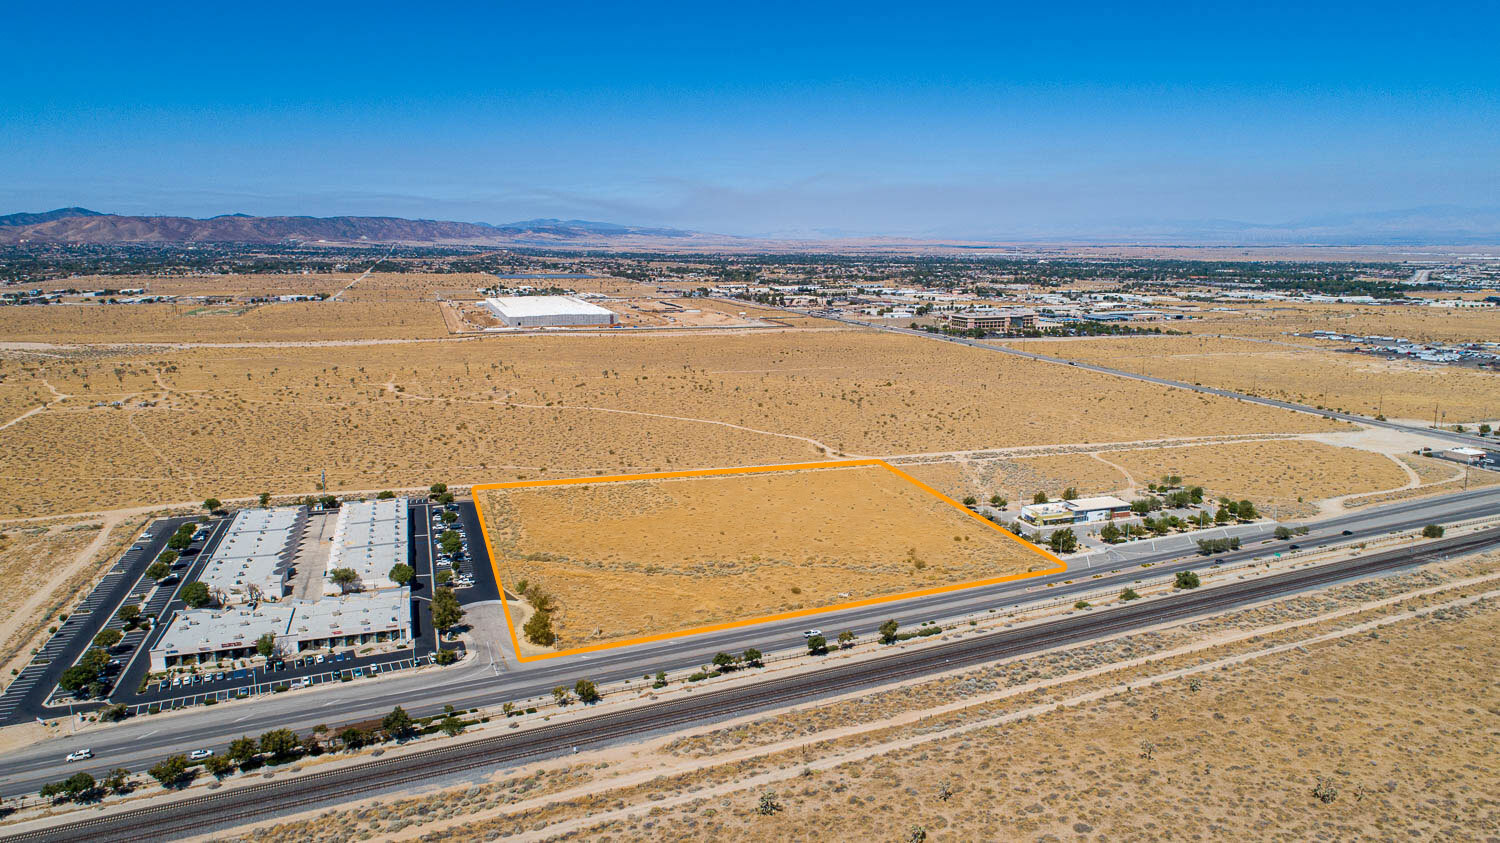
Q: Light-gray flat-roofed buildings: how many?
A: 3